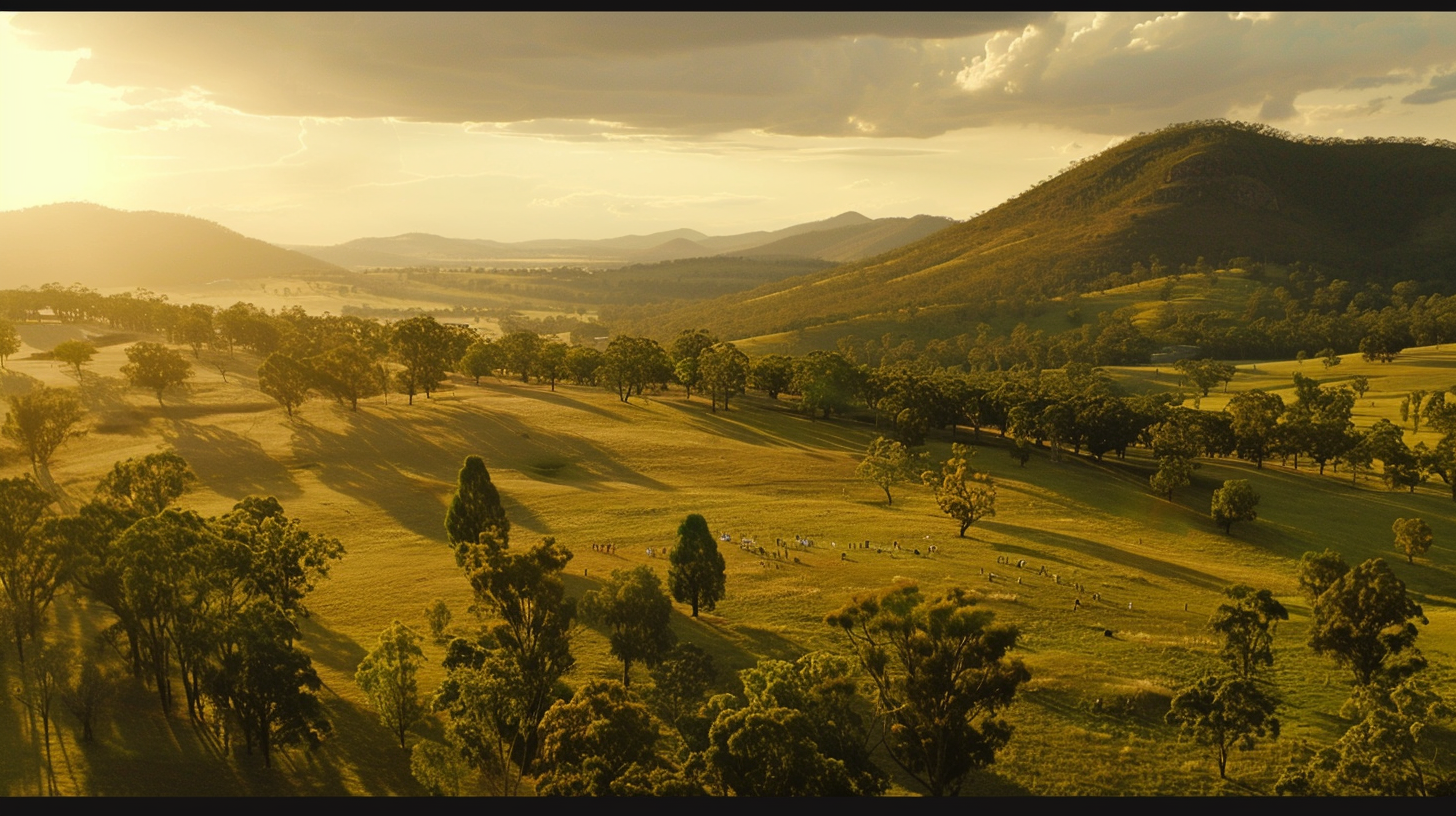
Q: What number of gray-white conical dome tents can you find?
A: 0